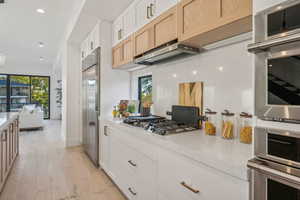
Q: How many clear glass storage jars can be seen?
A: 3